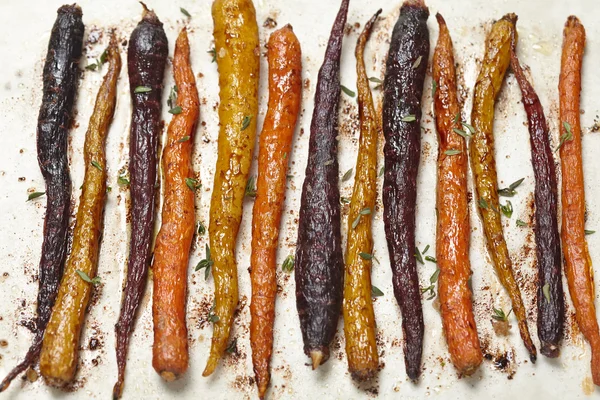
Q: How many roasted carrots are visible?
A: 13